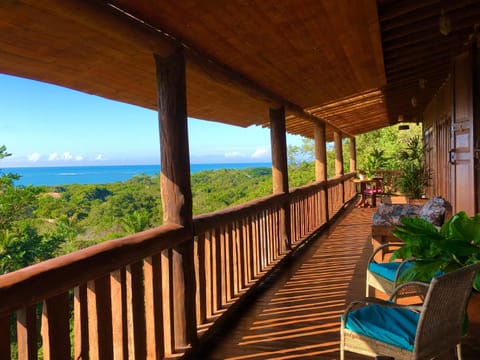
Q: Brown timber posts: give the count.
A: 5